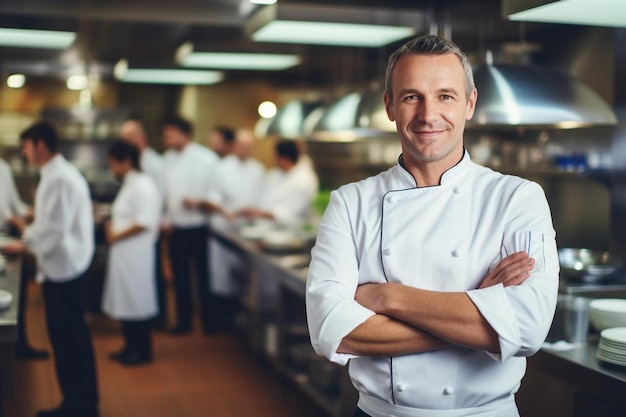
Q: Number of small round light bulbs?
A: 3